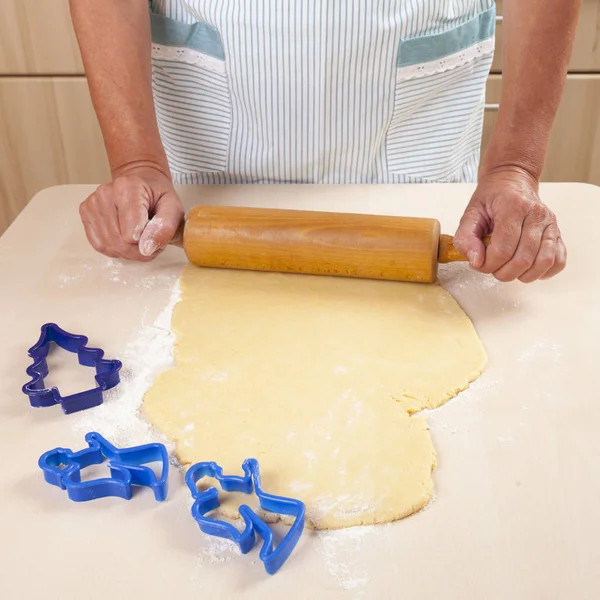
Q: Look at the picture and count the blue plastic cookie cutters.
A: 3